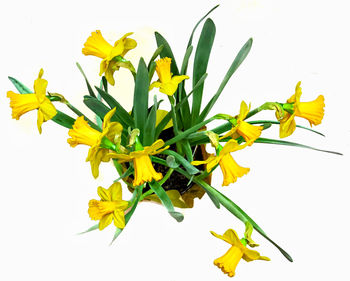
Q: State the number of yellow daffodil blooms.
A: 10